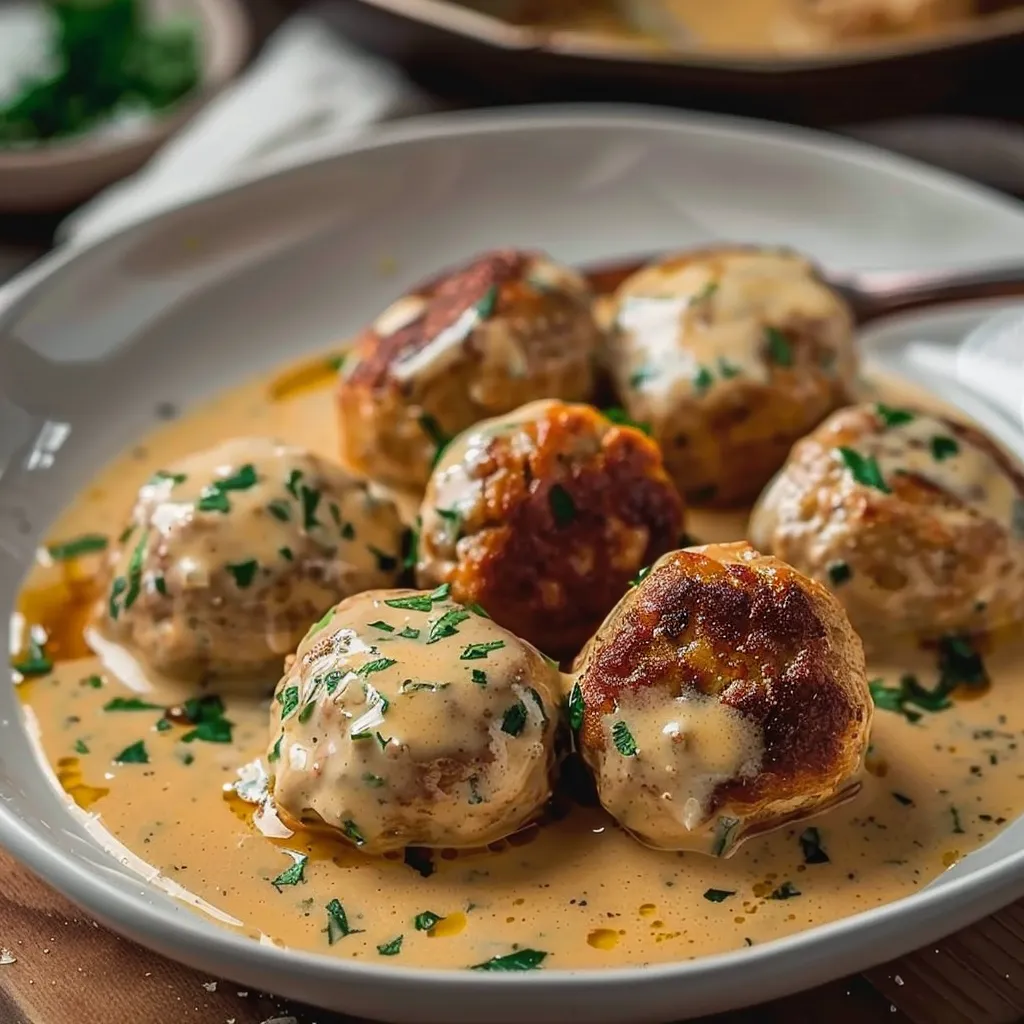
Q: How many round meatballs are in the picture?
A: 7